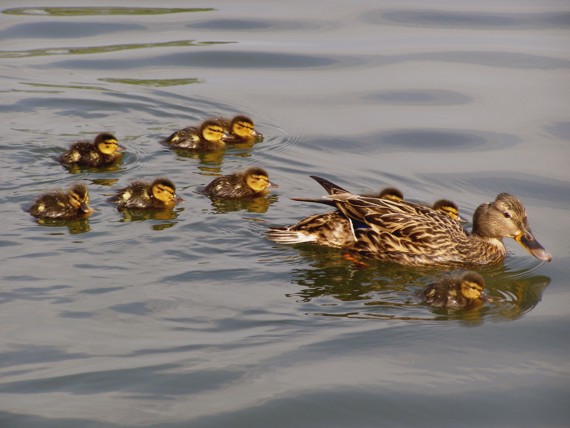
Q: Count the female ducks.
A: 1